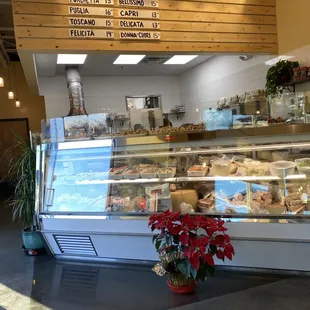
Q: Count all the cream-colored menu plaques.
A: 8